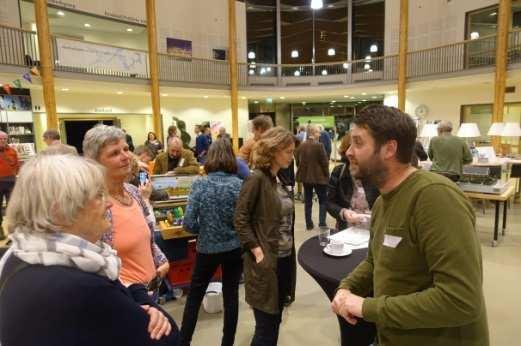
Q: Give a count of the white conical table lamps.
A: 4